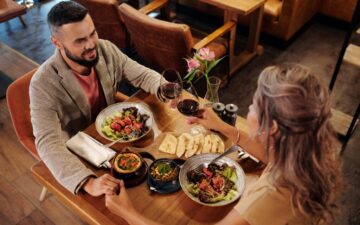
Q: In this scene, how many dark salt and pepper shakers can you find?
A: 2